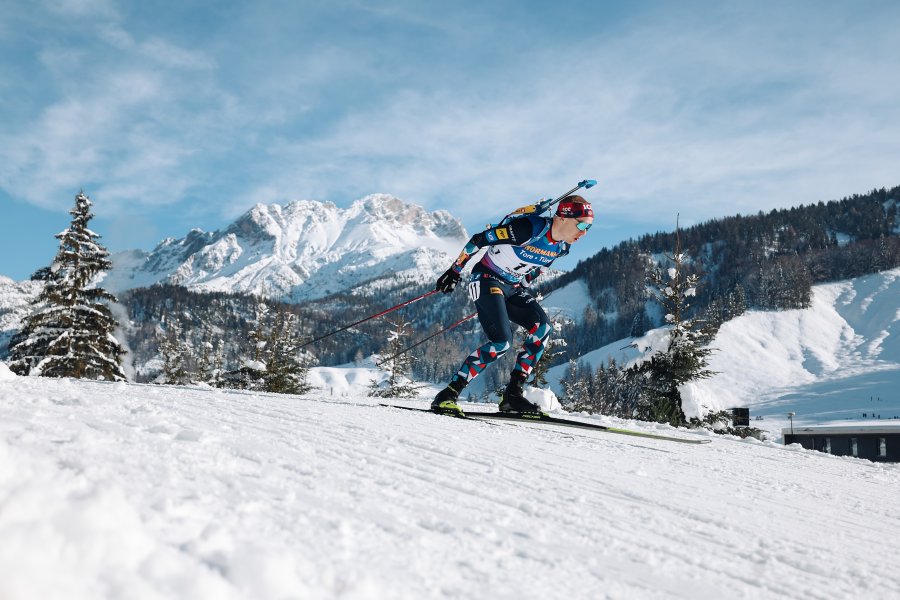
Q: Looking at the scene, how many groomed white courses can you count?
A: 1